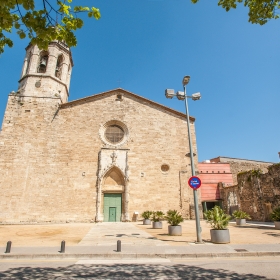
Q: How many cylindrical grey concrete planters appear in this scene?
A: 6